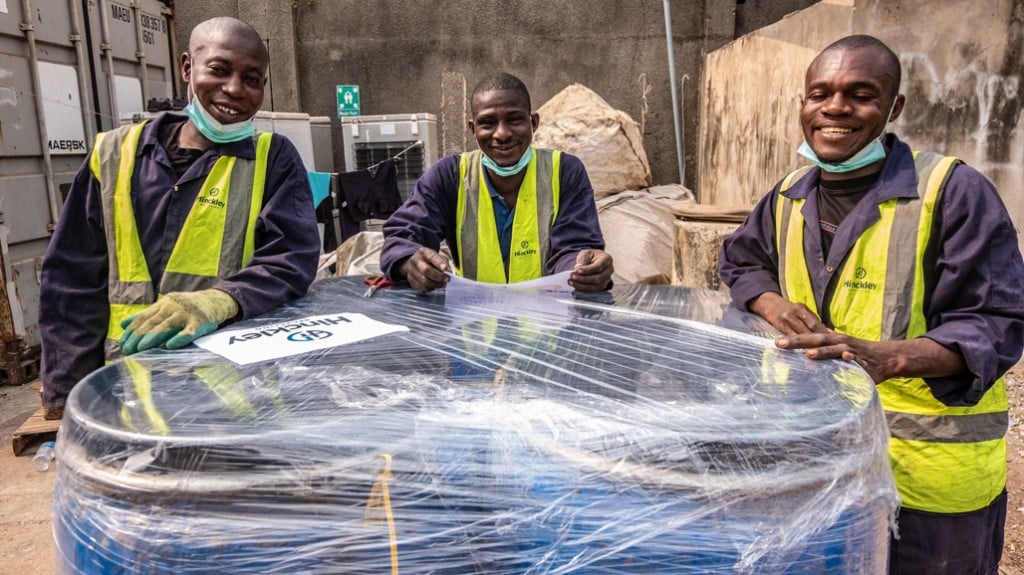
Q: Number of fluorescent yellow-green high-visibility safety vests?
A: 3